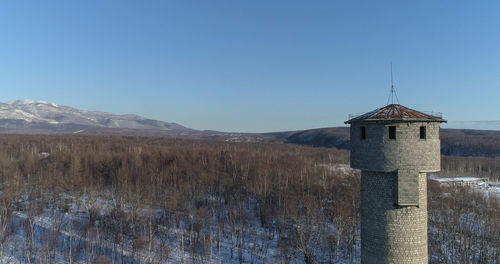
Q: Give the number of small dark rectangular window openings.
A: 3